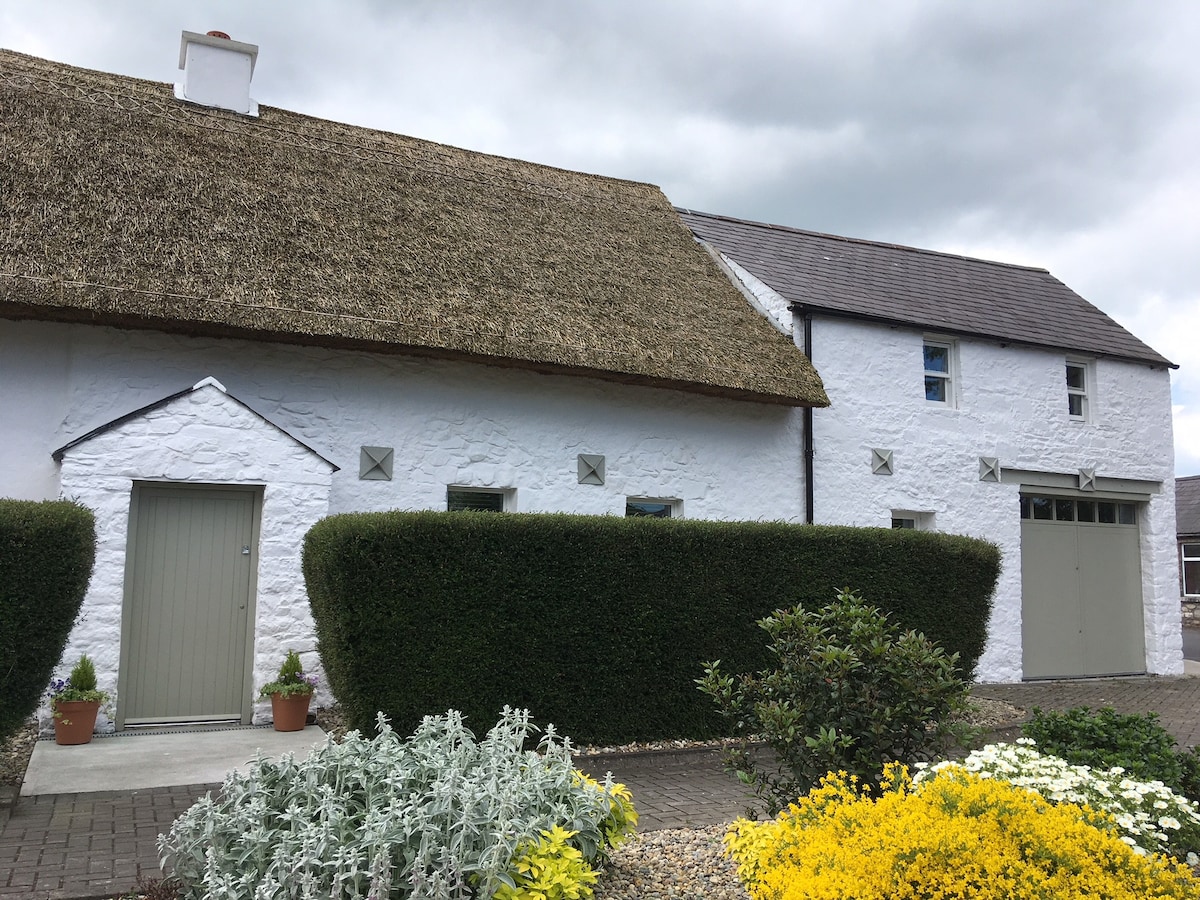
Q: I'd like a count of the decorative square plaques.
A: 5